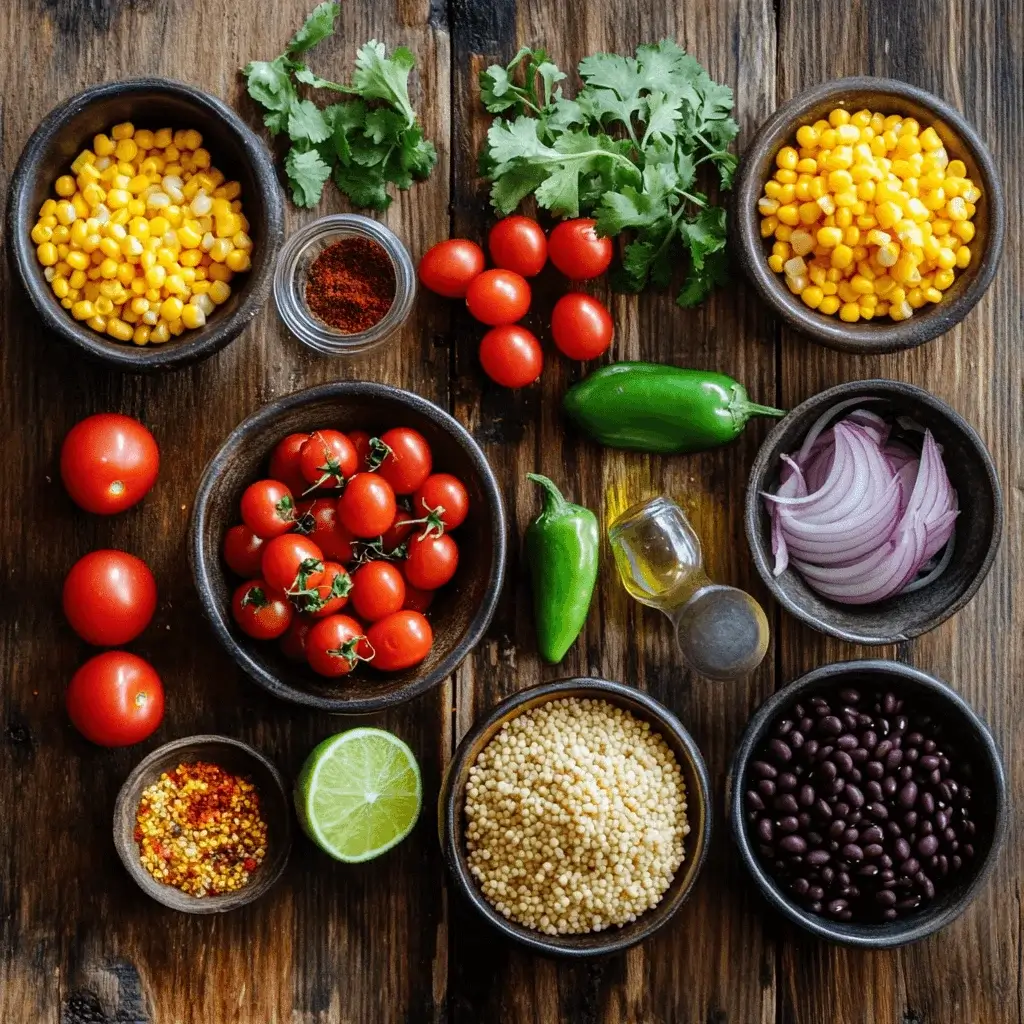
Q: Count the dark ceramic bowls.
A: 7